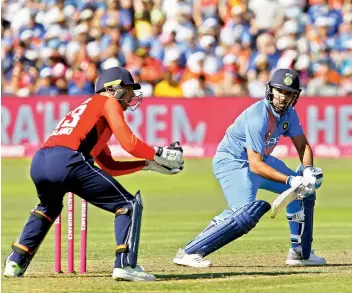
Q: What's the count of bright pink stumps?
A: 3